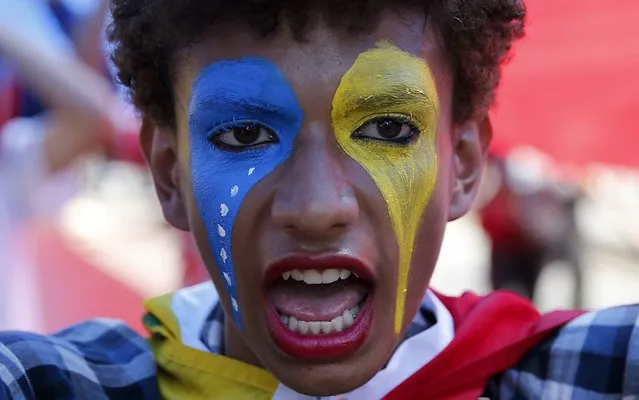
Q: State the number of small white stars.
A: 7